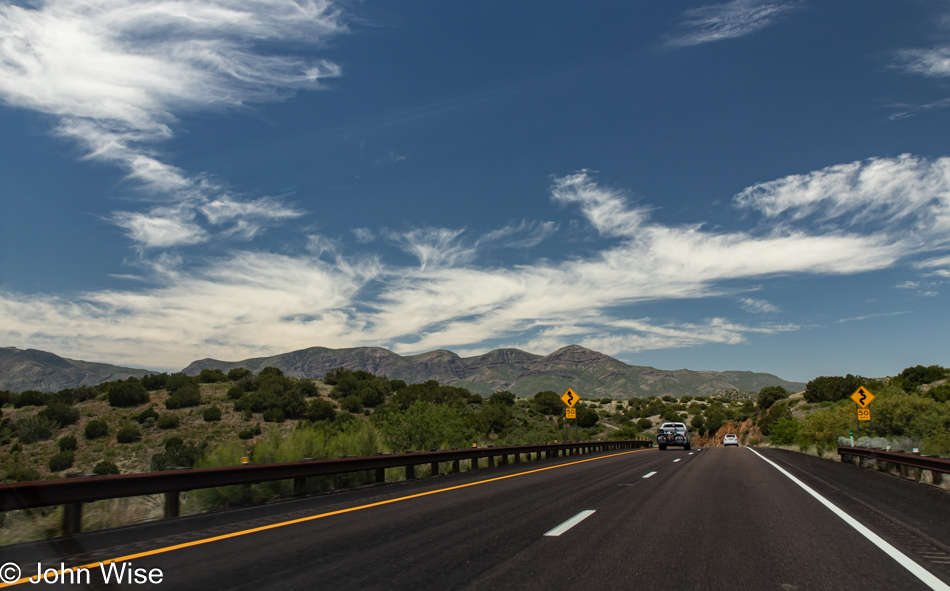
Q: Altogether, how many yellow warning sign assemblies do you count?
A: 2